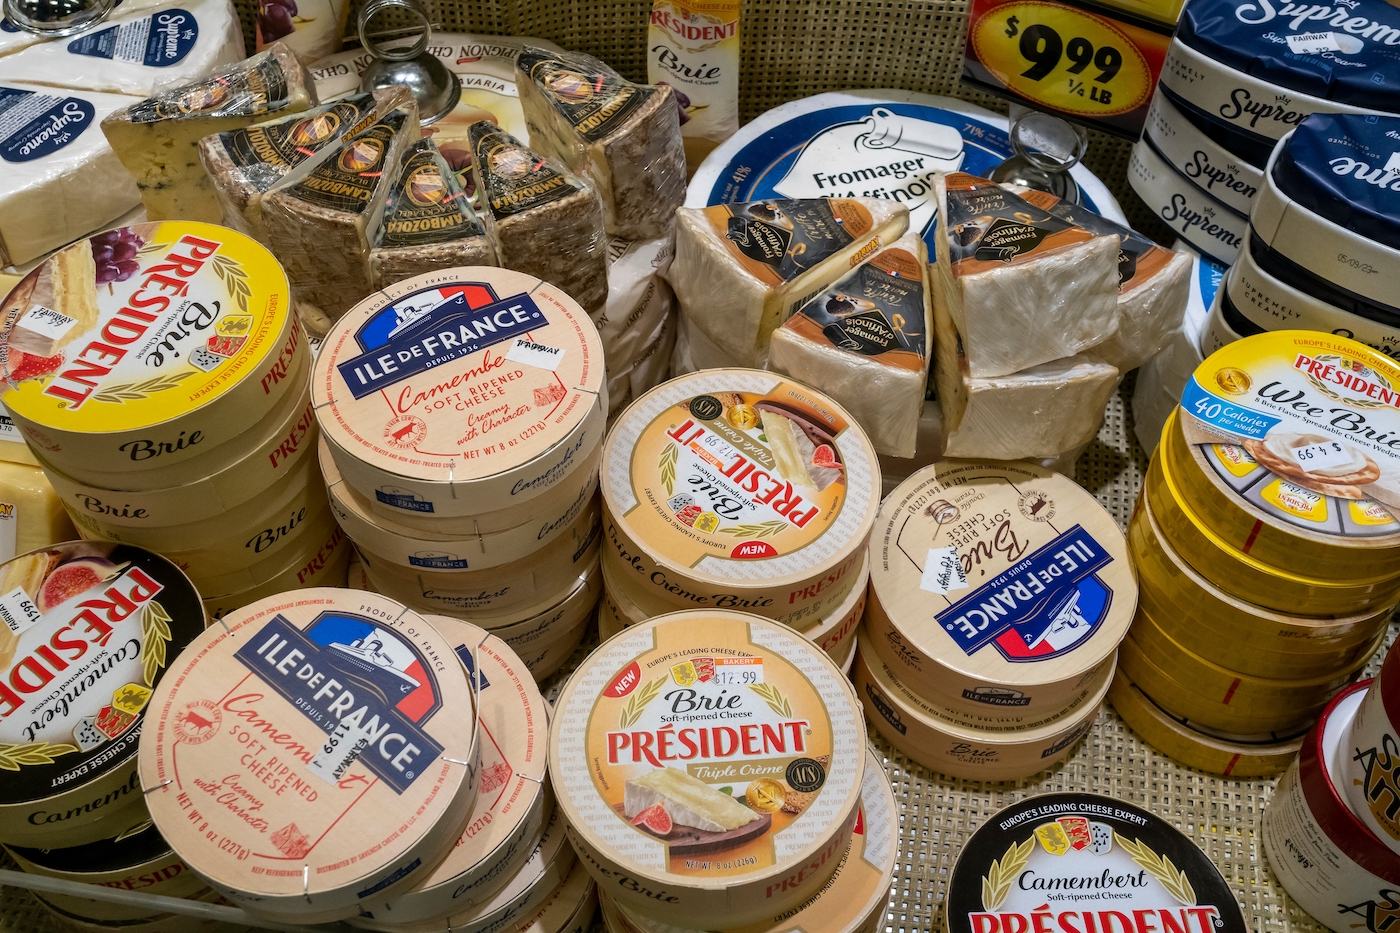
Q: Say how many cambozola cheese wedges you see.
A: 6